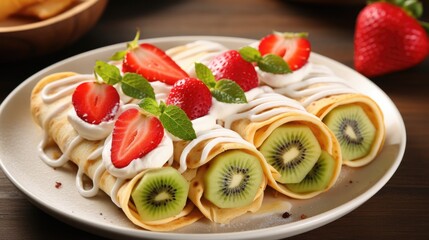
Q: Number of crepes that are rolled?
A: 4